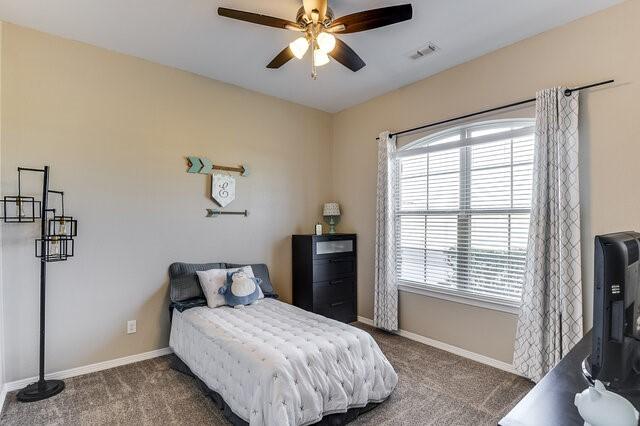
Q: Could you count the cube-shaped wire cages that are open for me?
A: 3